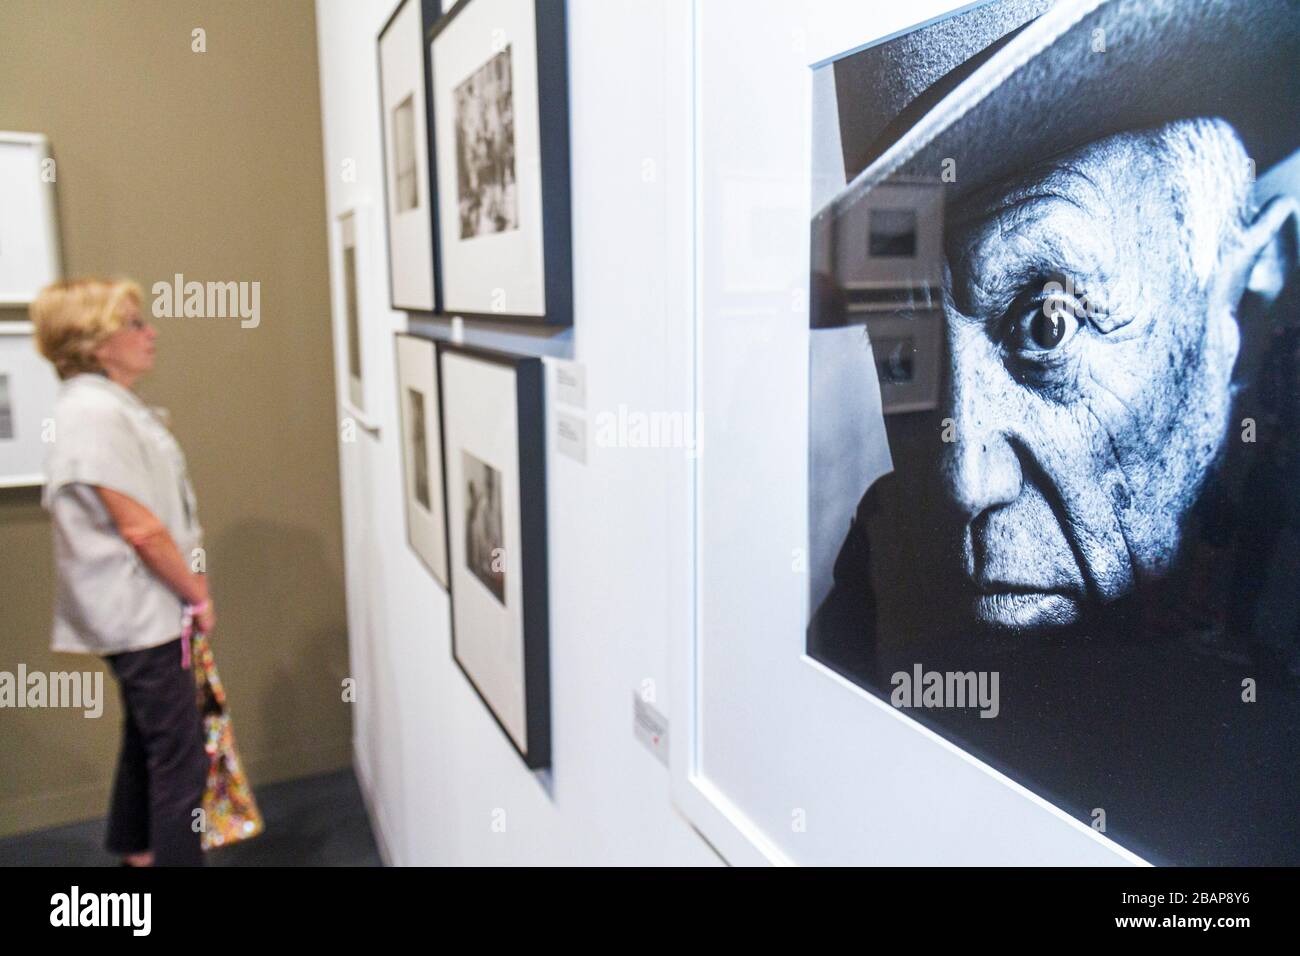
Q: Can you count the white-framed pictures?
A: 4